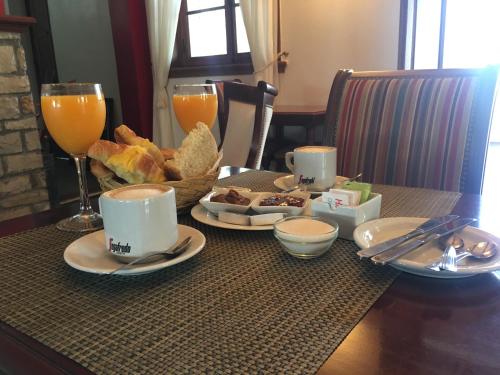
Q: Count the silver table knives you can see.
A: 2